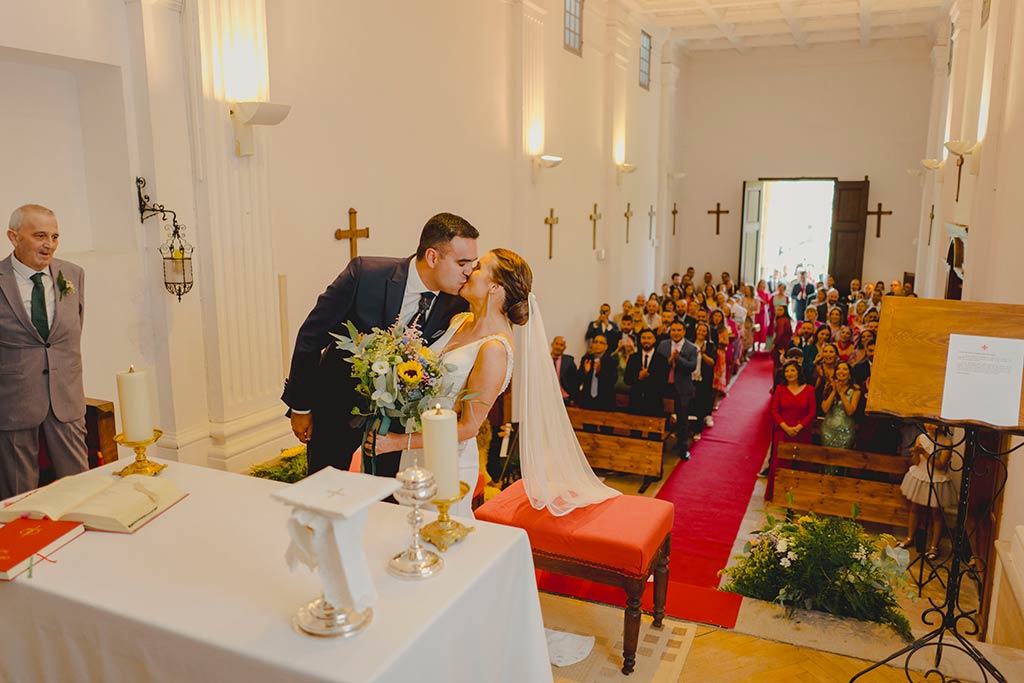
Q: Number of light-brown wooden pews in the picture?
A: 2